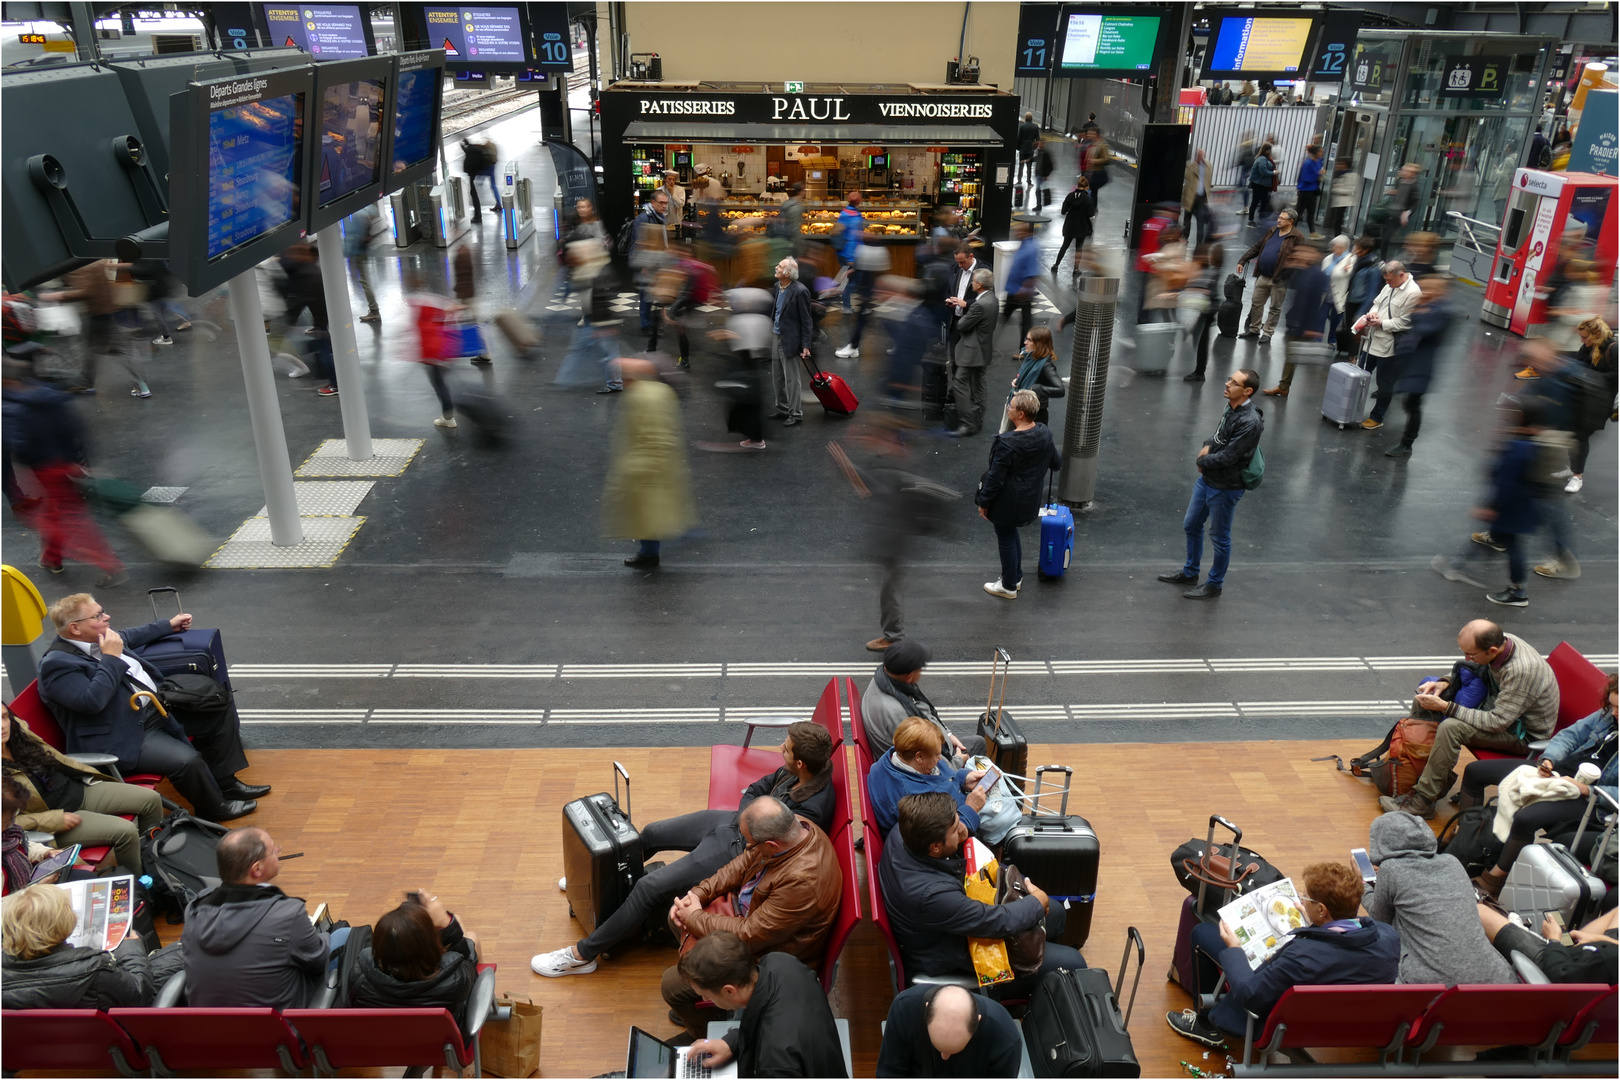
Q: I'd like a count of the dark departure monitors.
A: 3